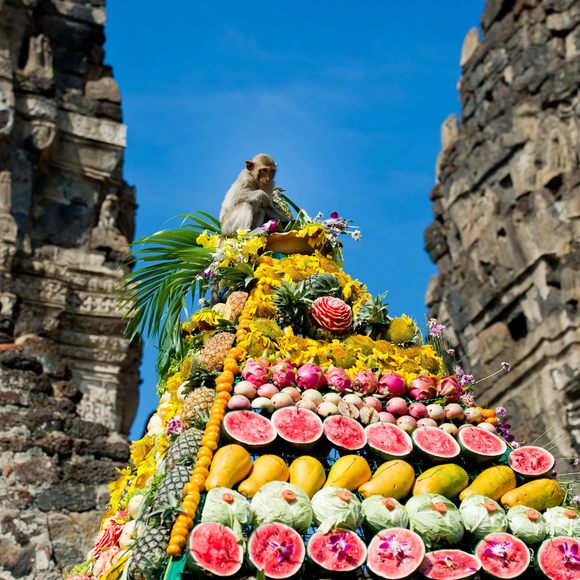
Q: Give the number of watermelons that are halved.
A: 14